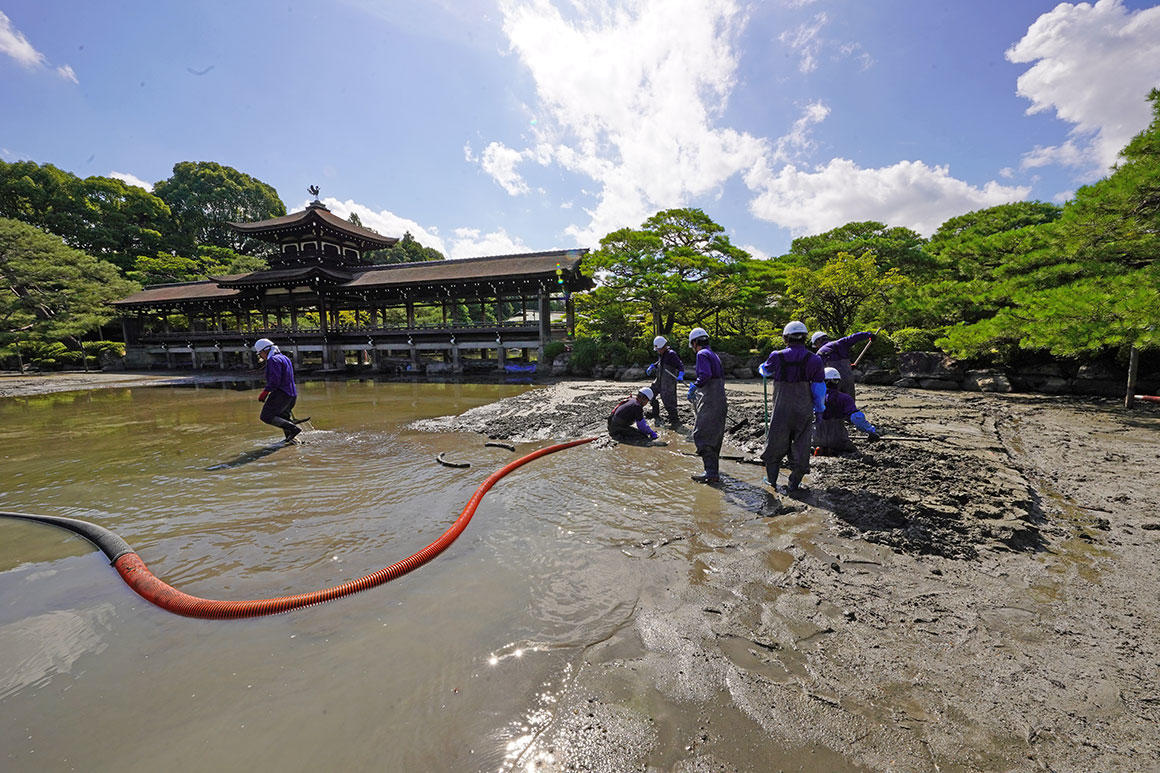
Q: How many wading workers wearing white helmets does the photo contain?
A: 7